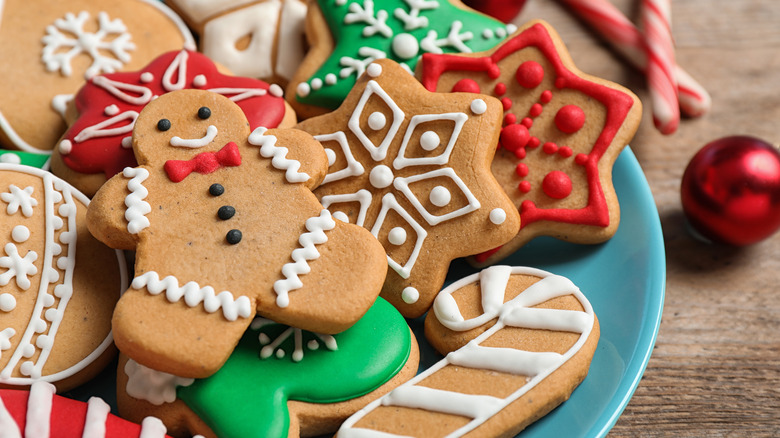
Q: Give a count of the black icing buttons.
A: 3